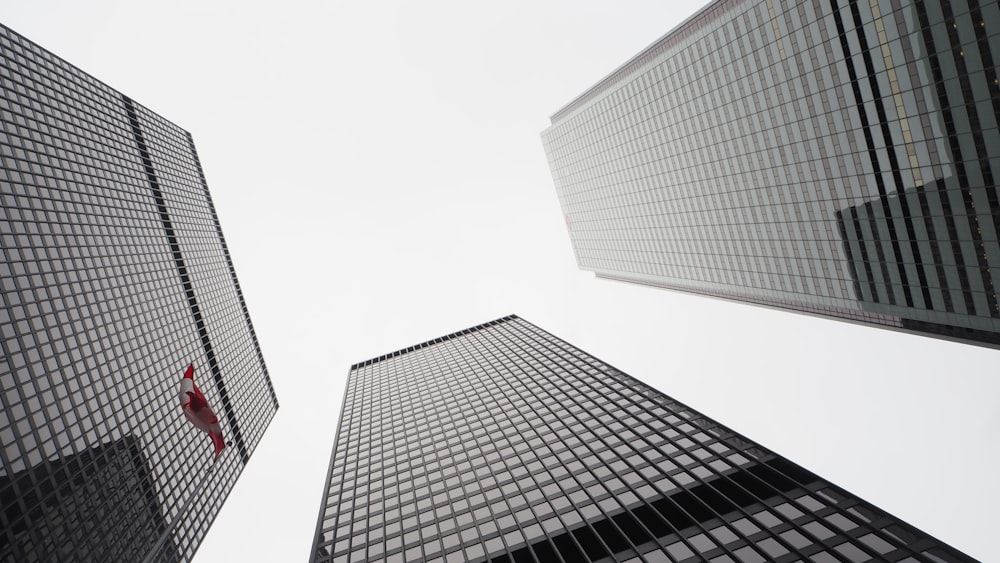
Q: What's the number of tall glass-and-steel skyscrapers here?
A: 3